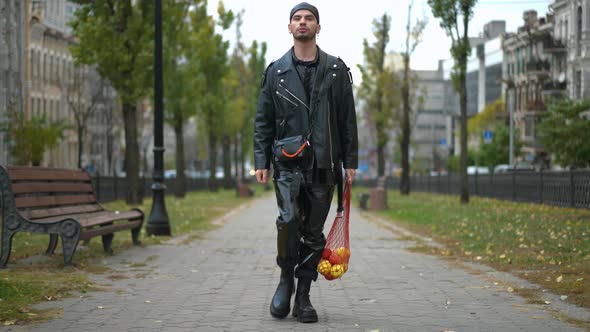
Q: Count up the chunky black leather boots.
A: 2